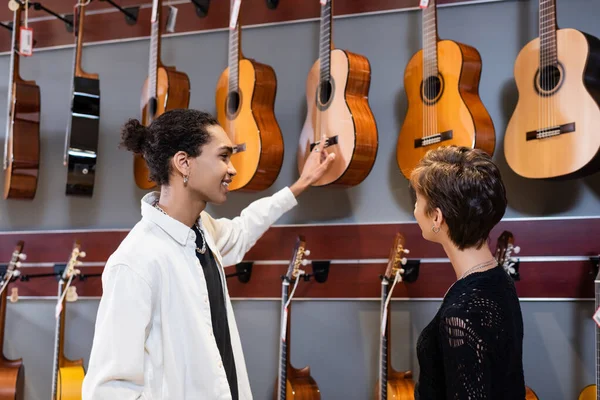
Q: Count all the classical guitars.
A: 13